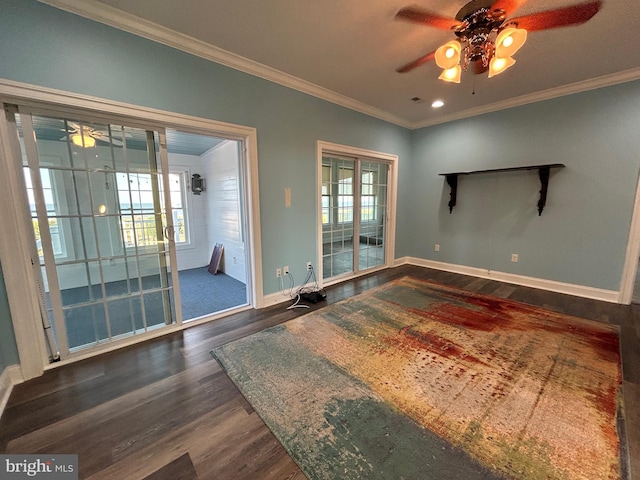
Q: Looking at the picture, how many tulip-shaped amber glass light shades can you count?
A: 4